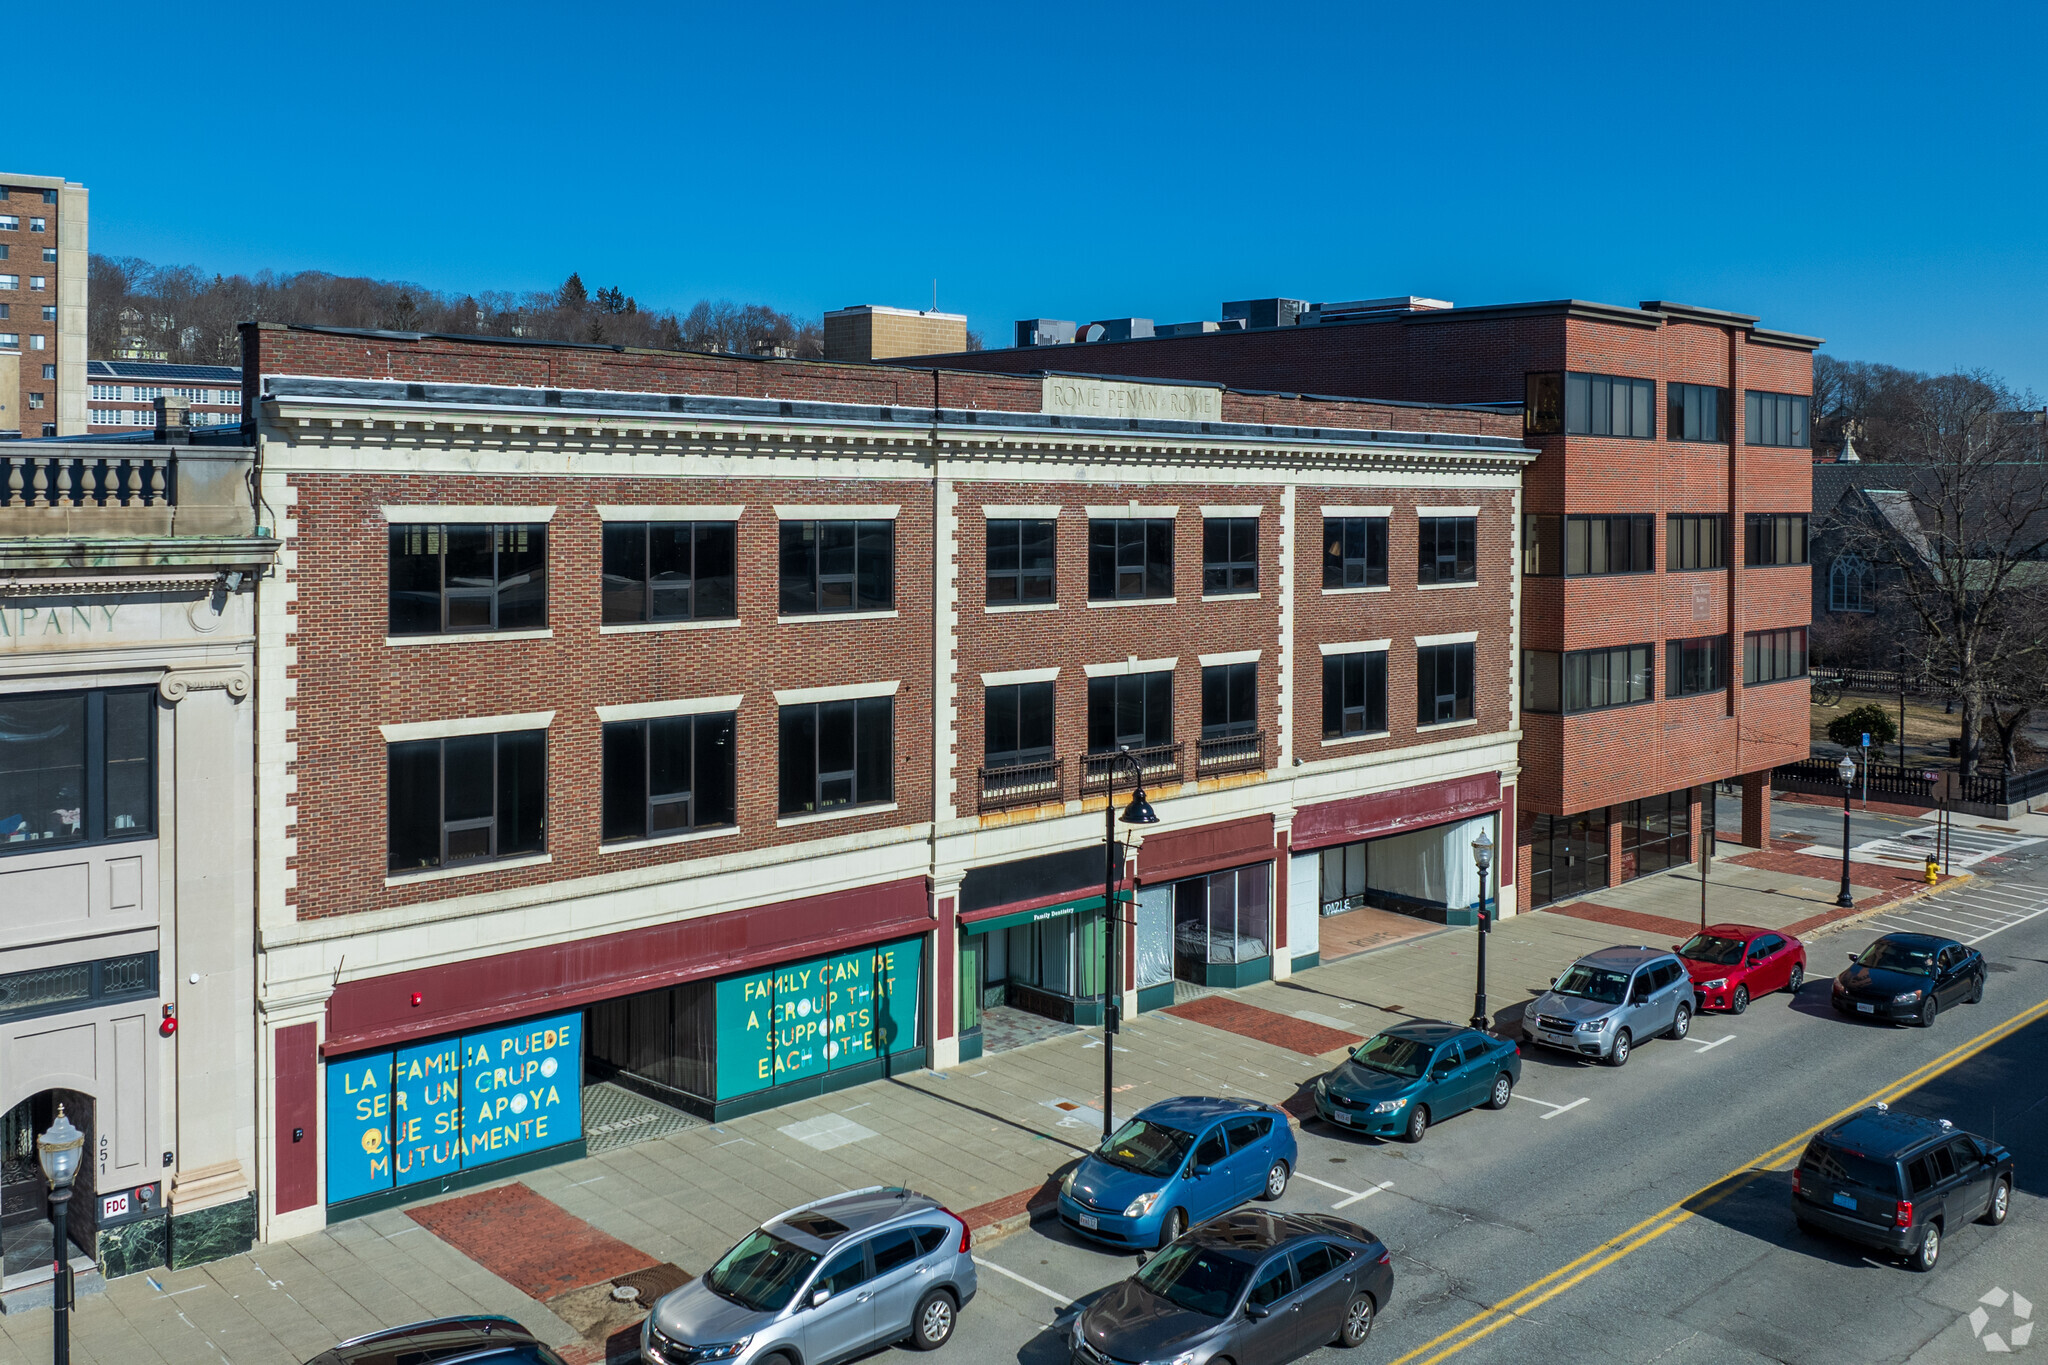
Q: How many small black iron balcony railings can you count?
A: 3